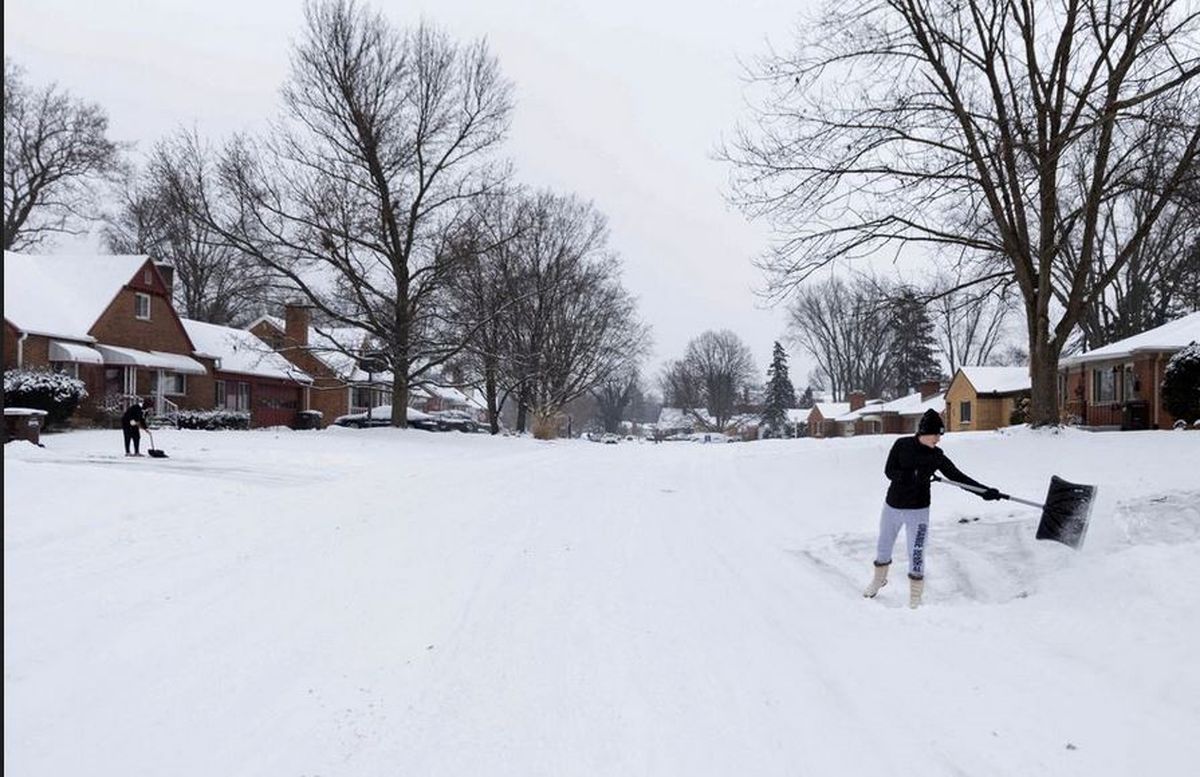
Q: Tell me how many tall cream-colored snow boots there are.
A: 2